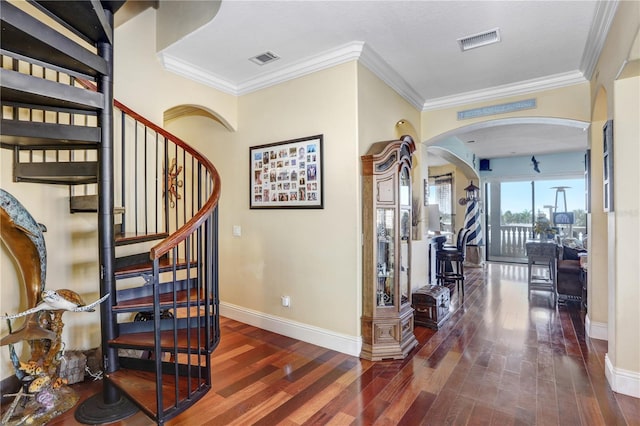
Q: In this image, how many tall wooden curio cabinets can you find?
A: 1